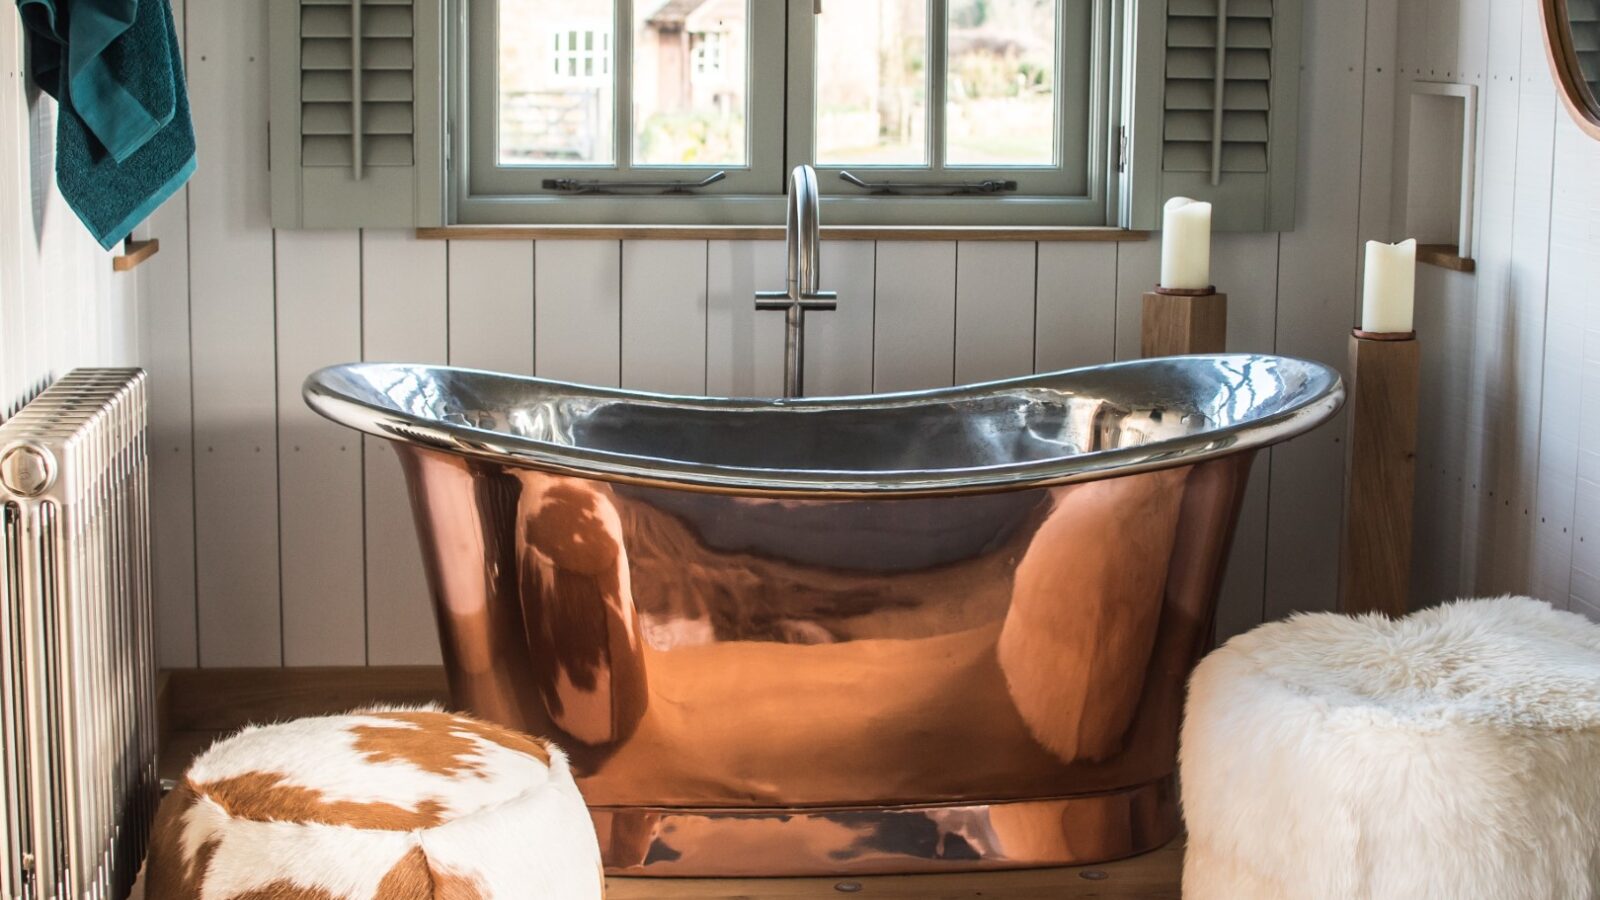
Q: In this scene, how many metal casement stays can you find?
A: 2